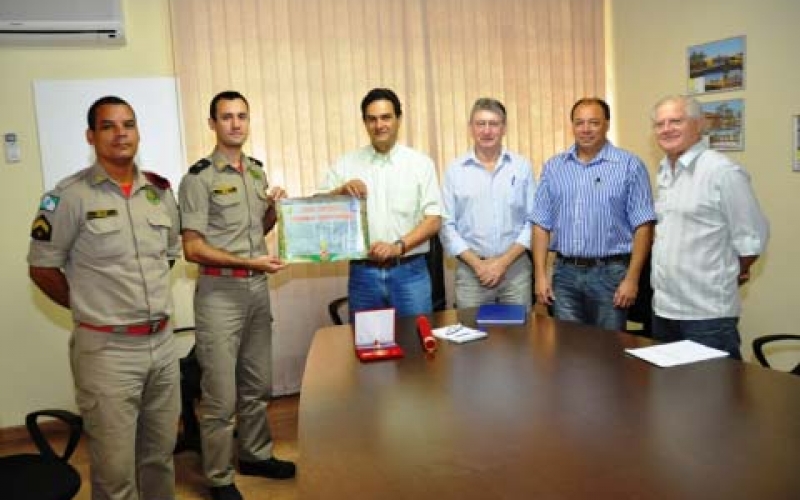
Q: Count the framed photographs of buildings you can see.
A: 2